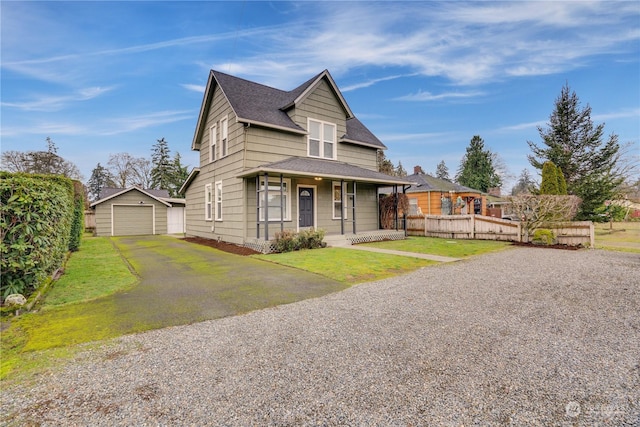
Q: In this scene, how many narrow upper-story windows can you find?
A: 2